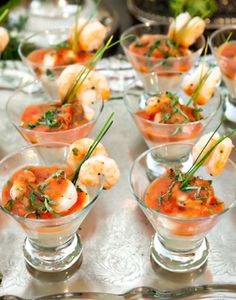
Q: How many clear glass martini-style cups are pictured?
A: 7